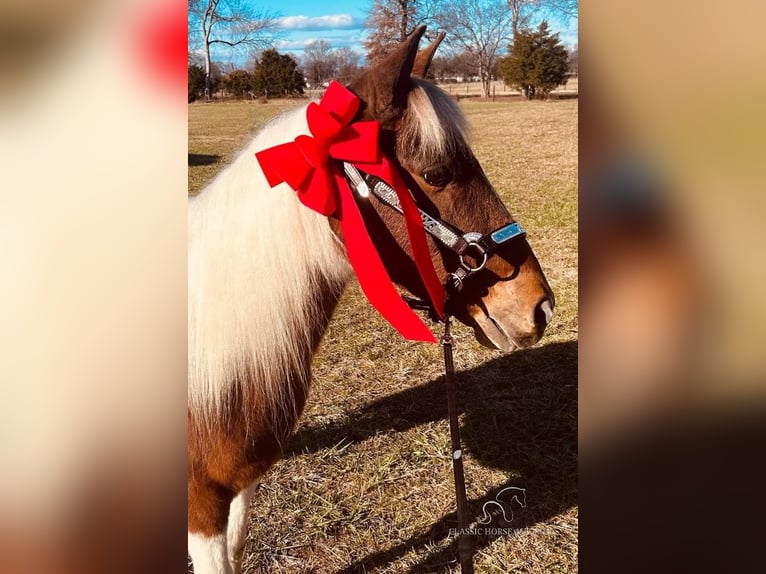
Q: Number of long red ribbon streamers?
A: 2